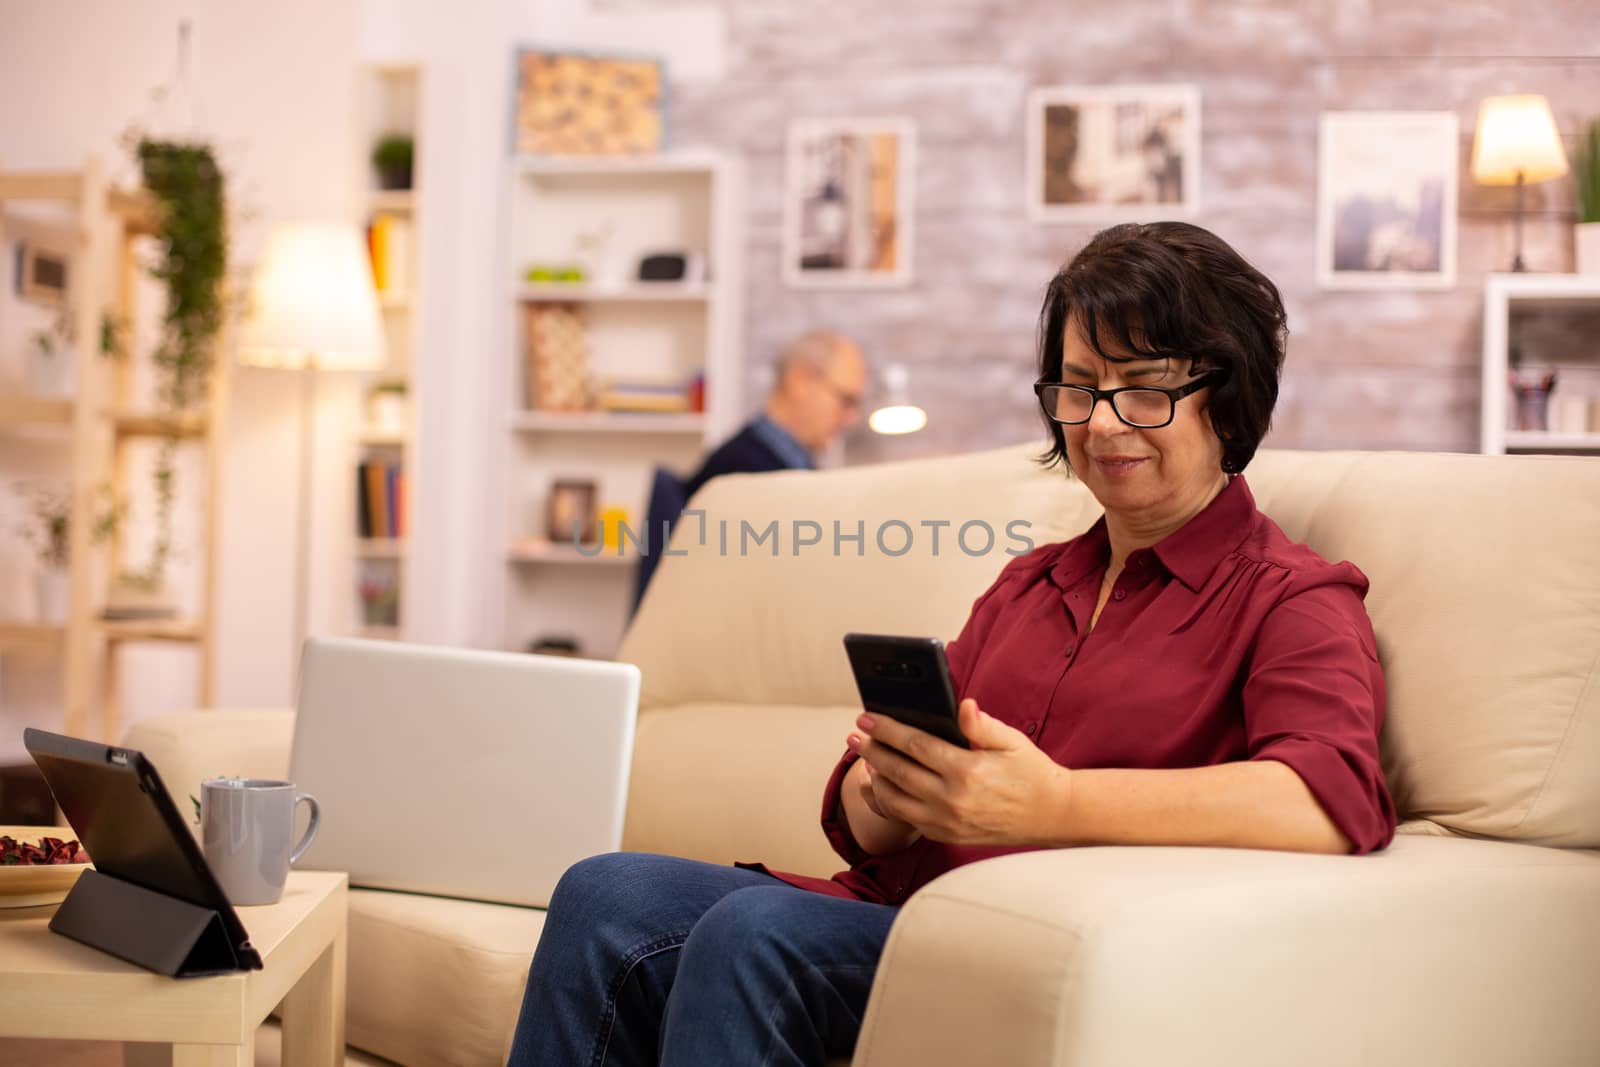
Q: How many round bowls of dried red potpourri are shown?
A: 1